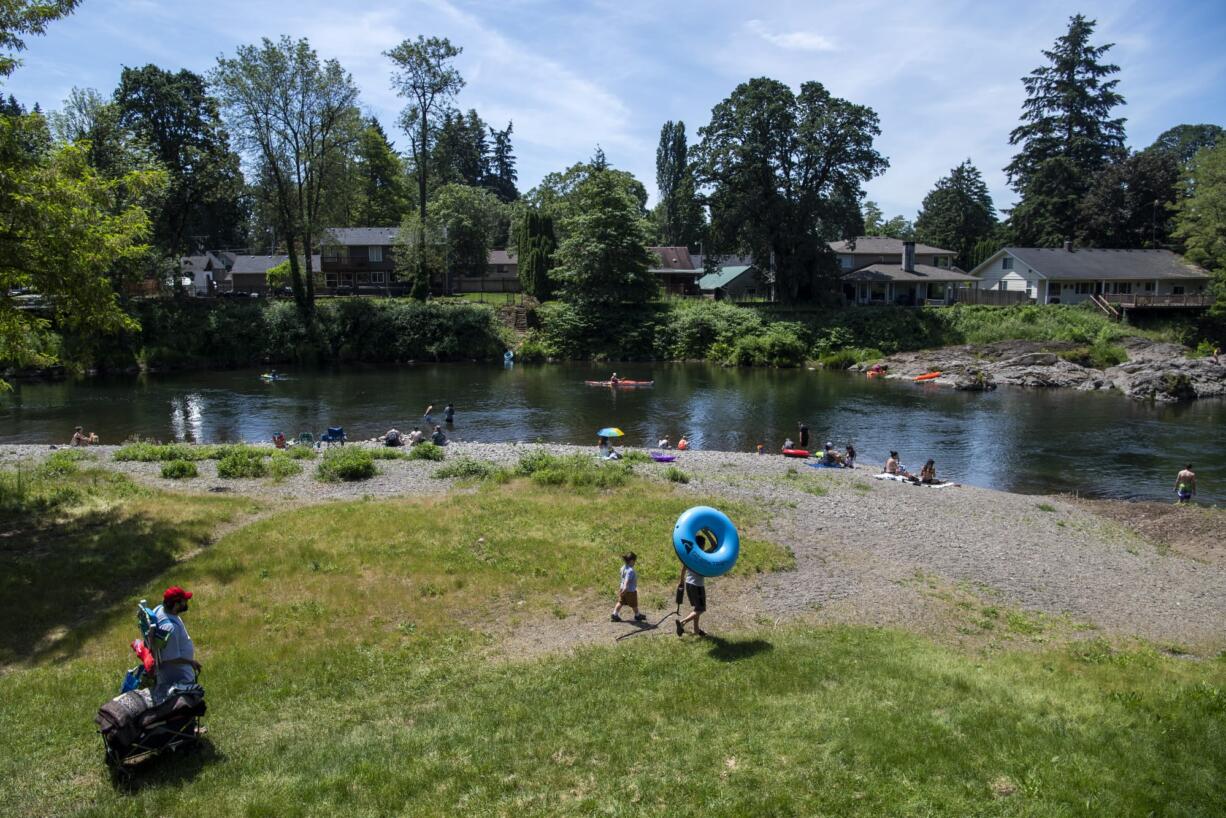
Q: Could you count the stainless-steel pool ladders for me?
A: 0